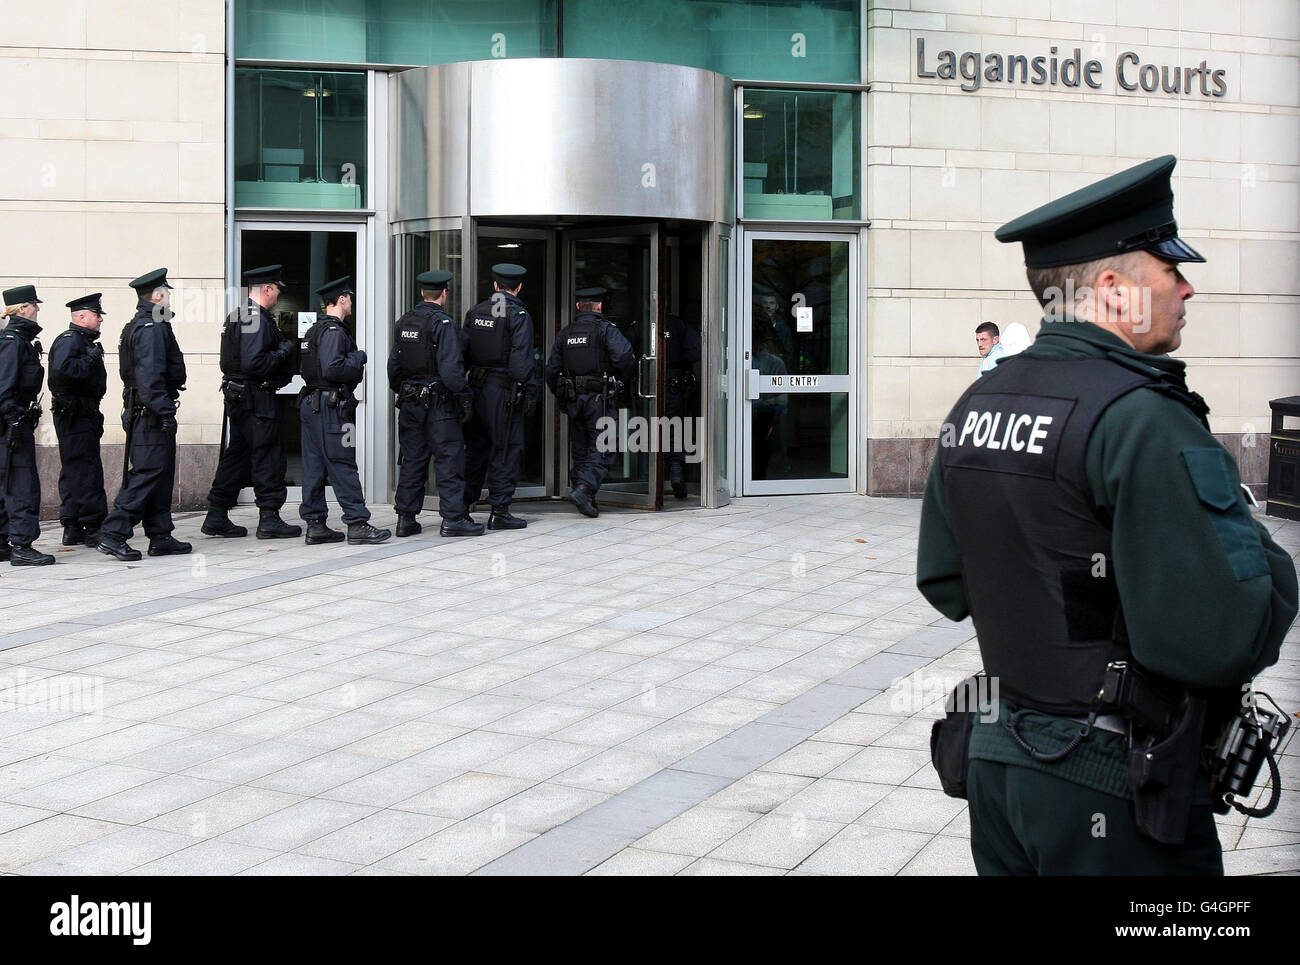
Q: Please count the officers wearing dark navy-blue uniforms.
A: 9